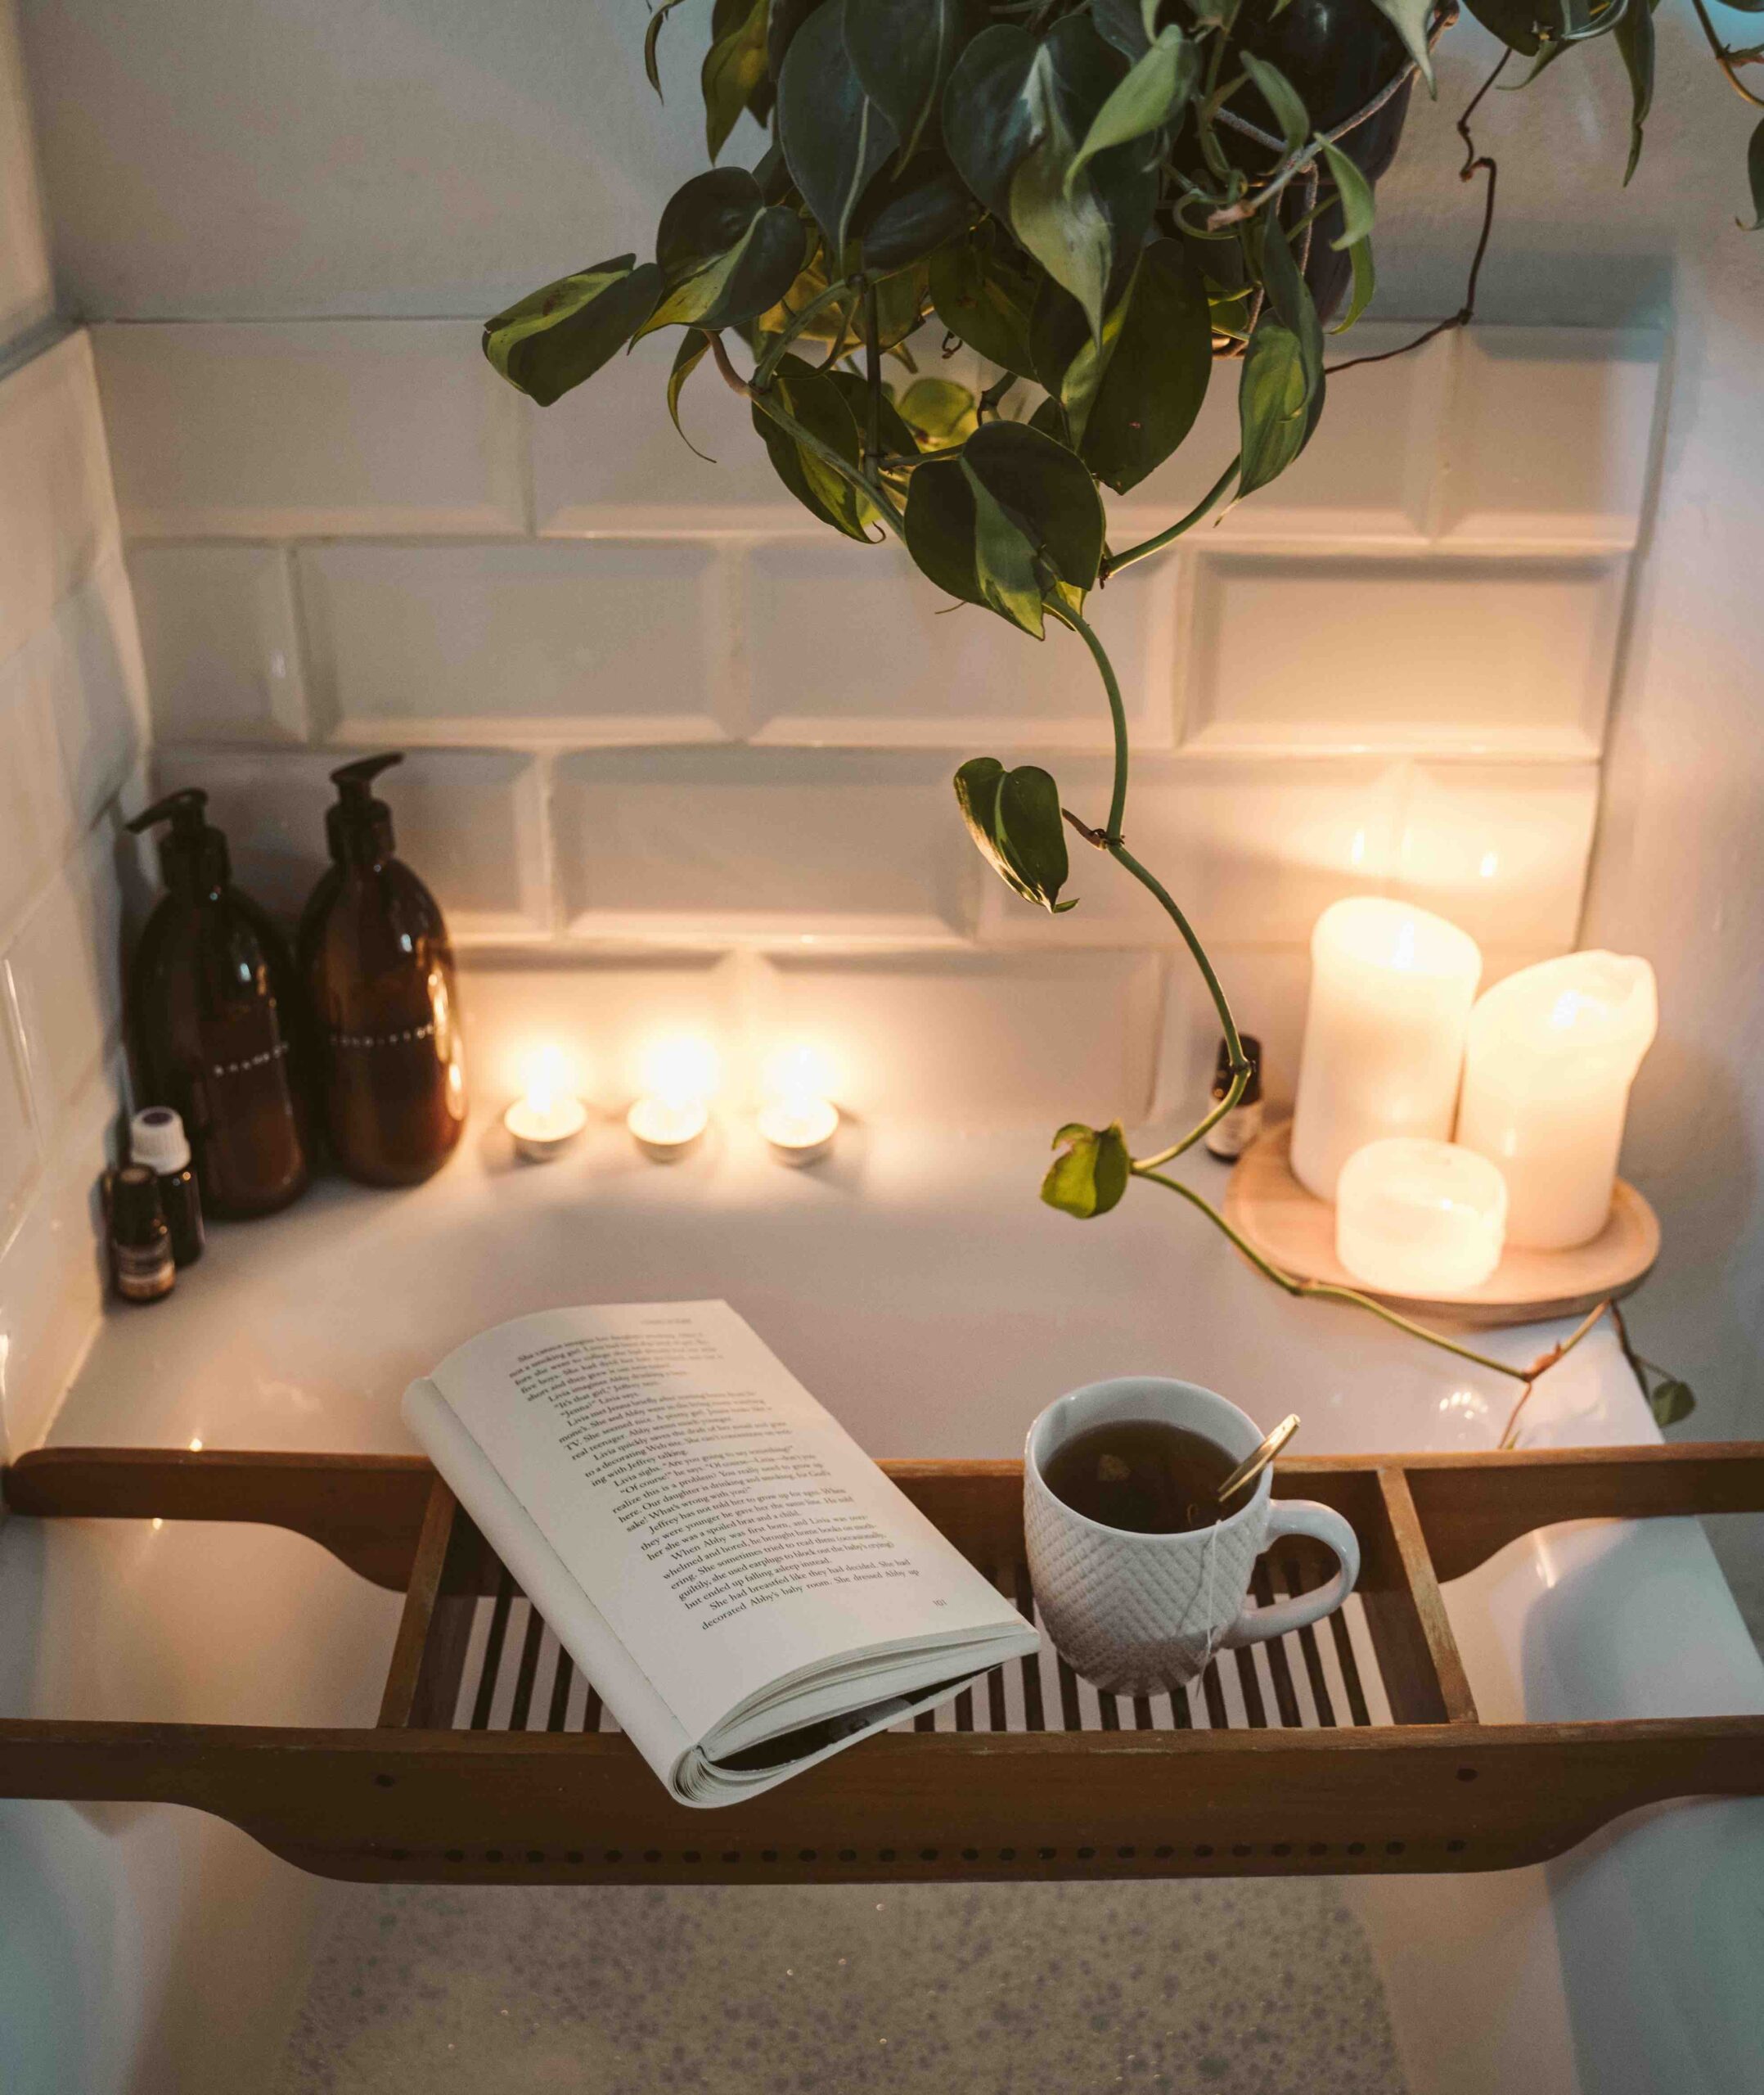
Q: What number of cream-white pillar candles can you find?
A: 3